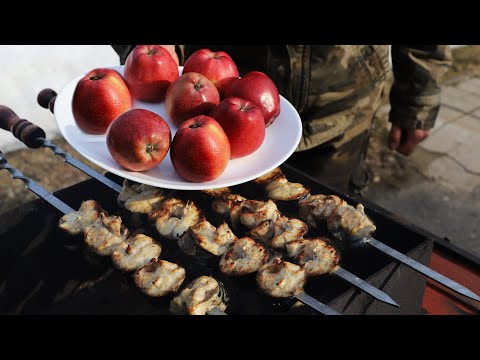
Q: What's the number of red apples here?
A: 8